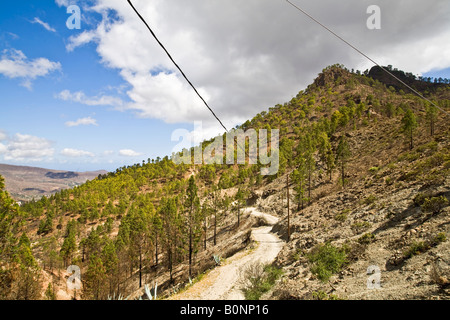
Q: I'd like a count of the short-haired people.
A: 0